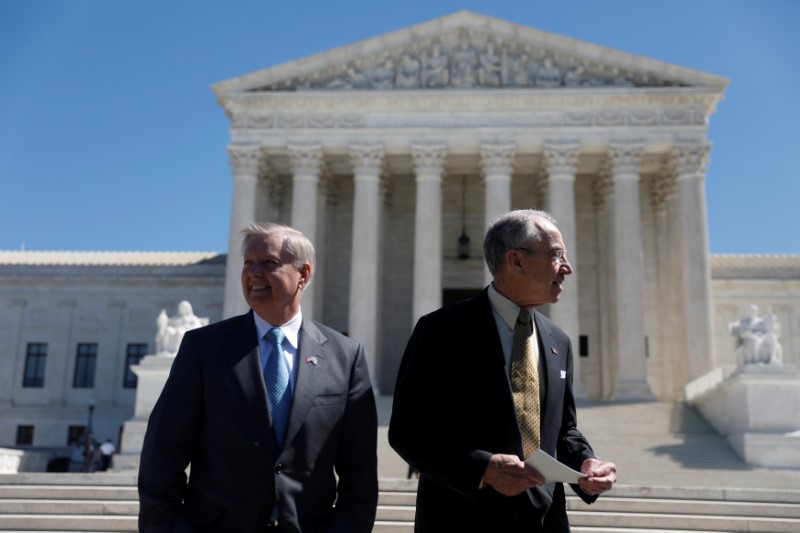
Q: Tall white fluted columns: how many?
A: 8